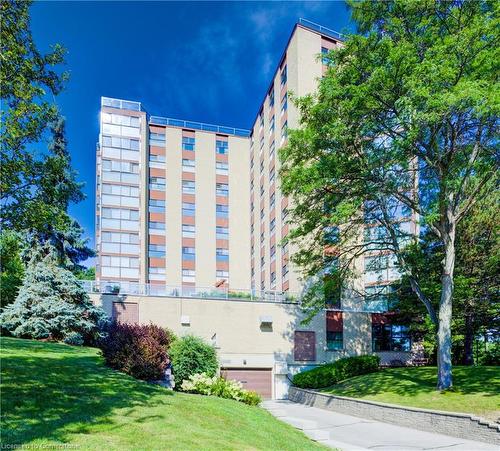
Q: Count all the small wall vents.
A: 2